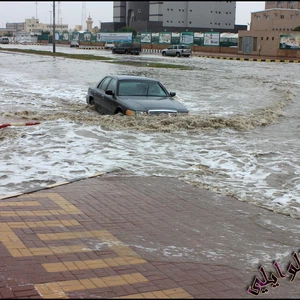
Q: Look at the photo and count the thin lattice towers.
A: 2